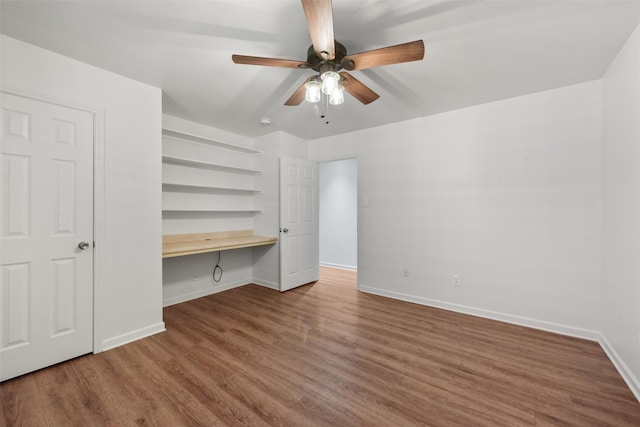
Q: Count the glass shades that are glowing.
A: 3